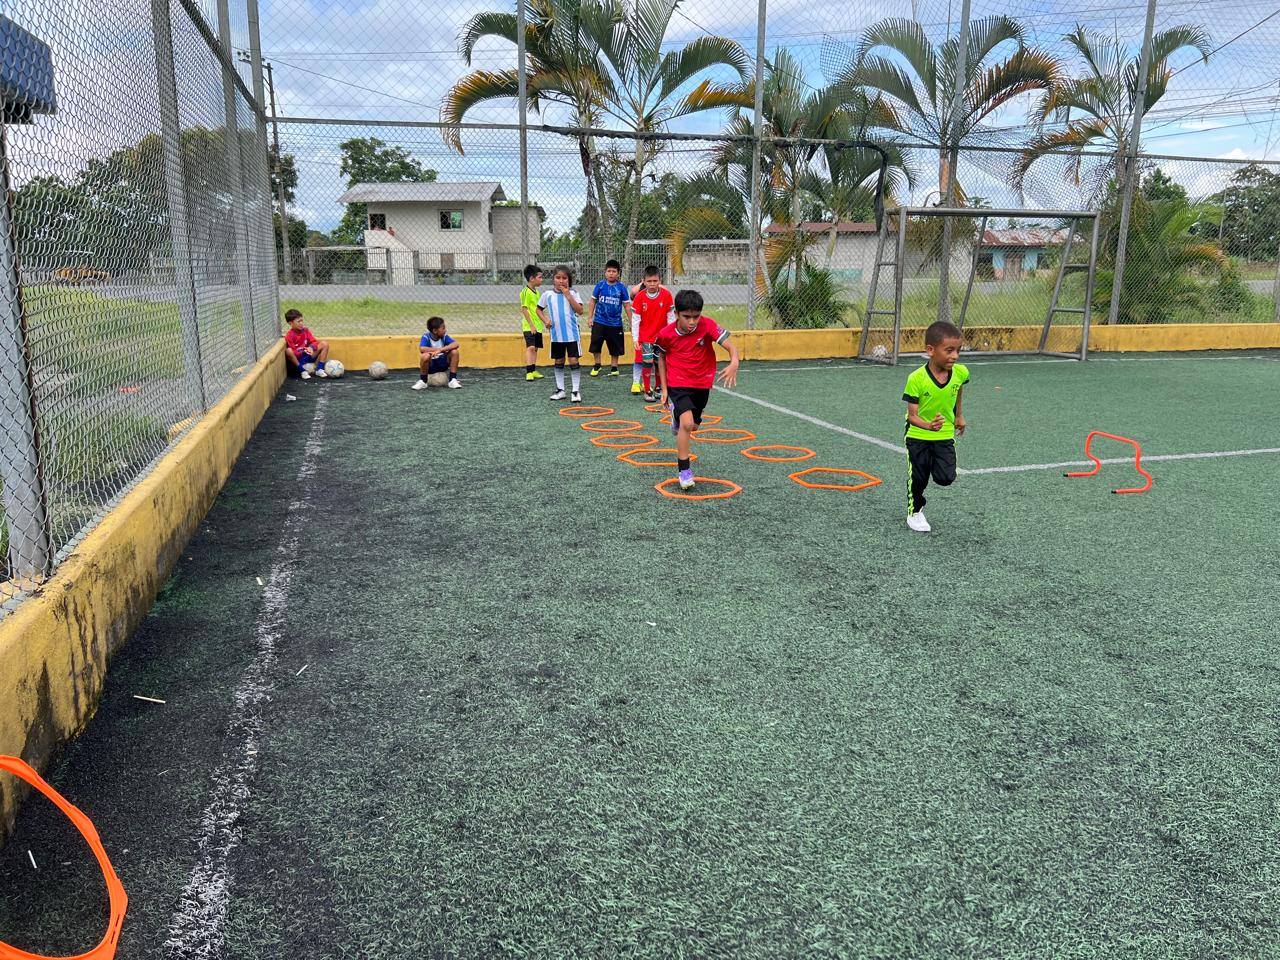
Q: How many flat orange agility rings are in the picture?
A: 11